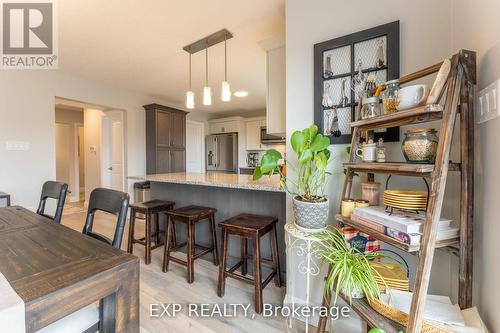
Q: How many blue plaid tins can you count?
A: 0